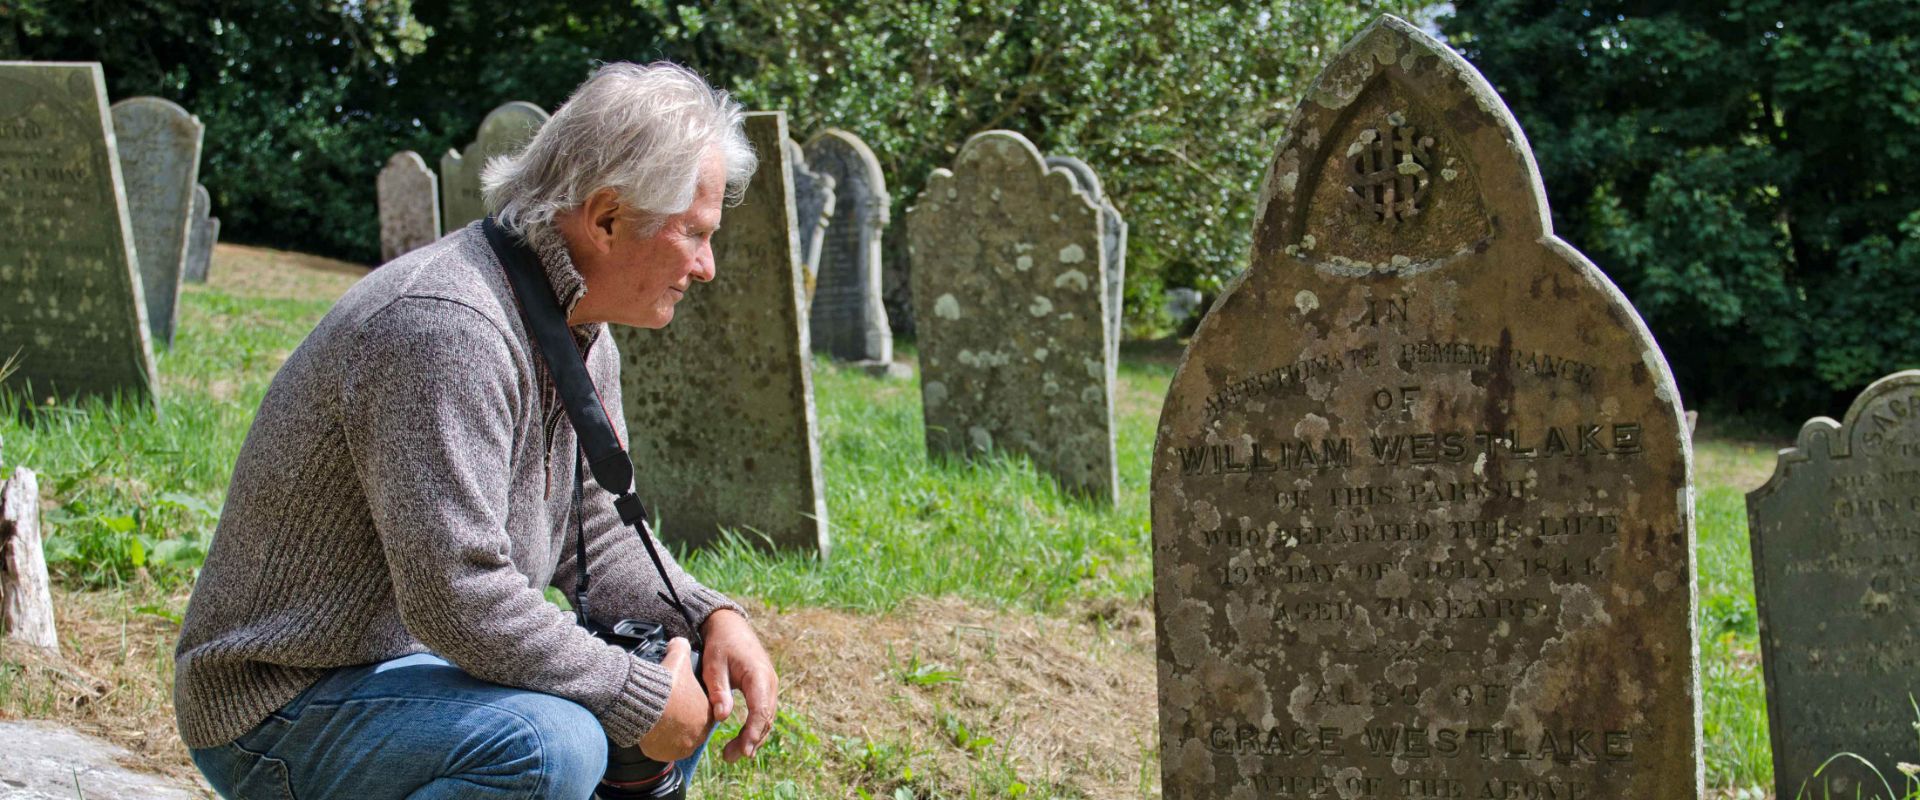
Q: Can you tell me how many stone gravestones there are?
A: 12